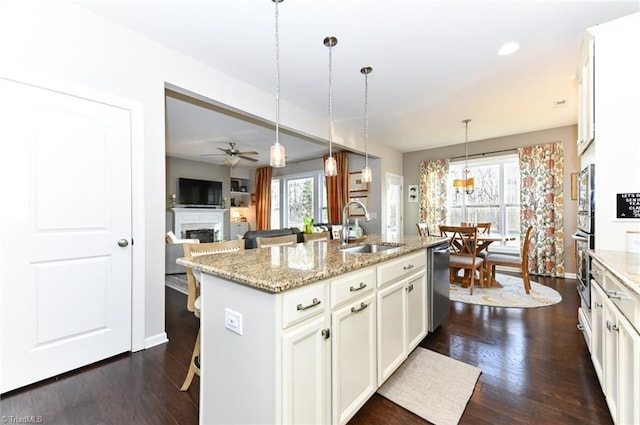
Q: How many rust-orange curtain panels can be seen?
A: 2